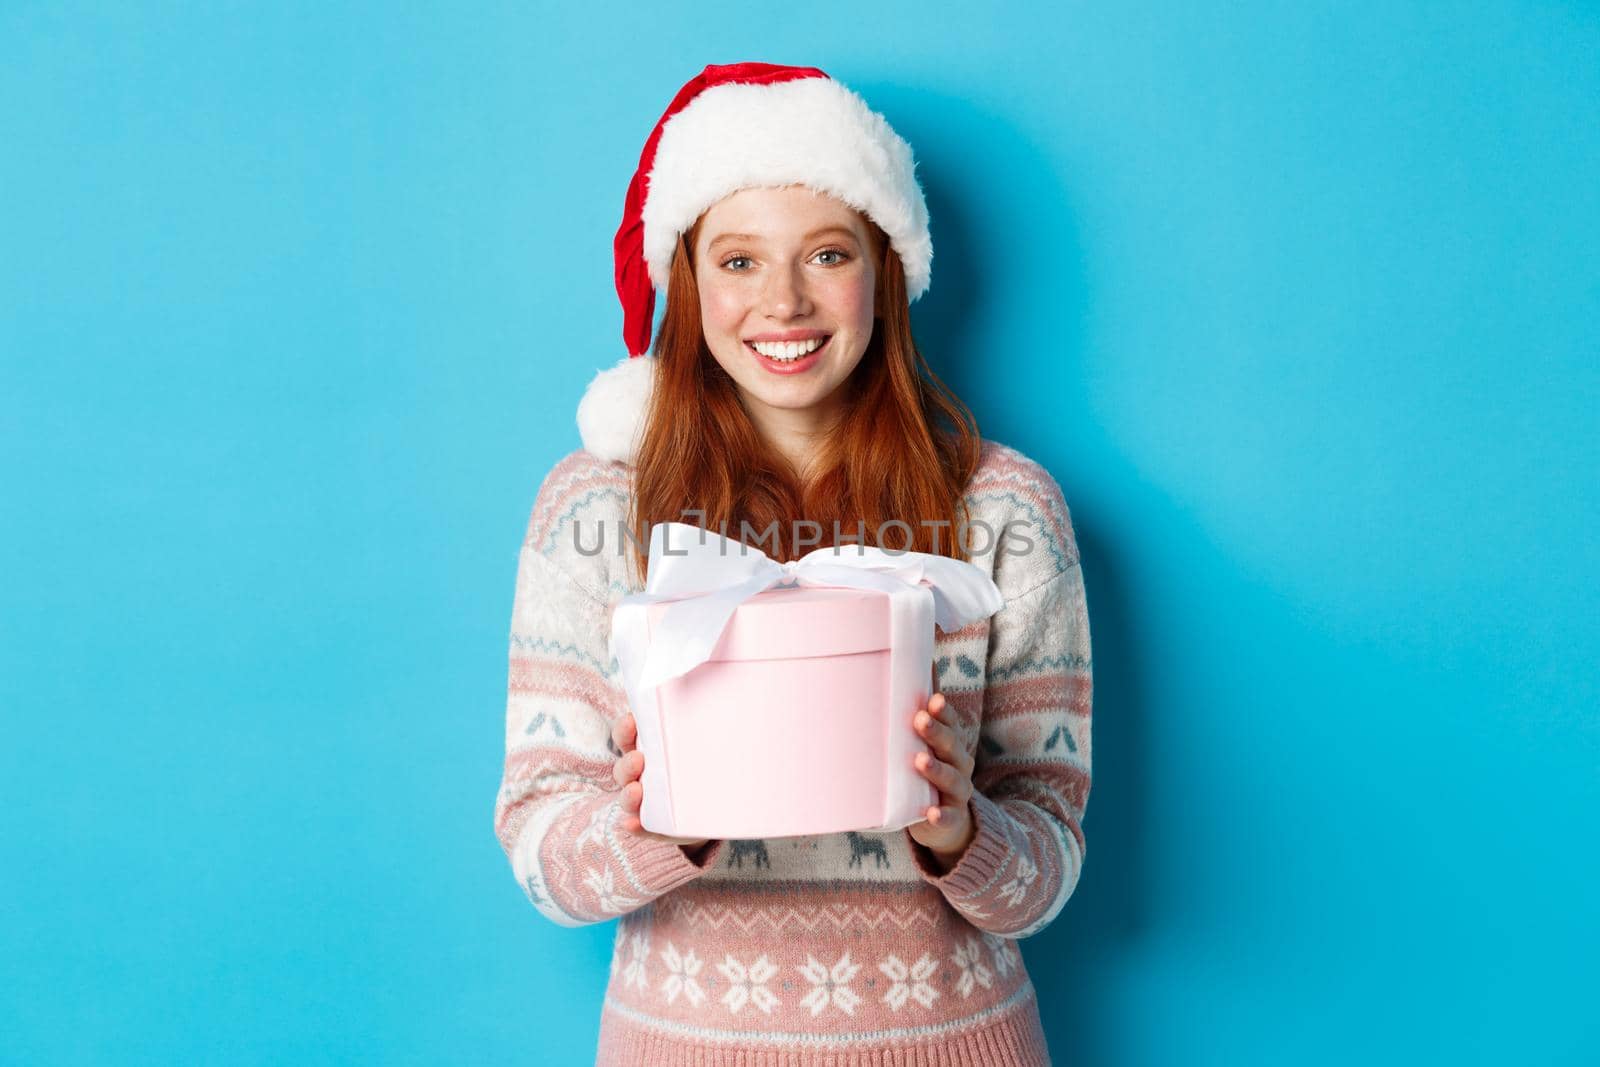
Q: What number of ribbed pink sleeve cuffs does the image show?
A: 2